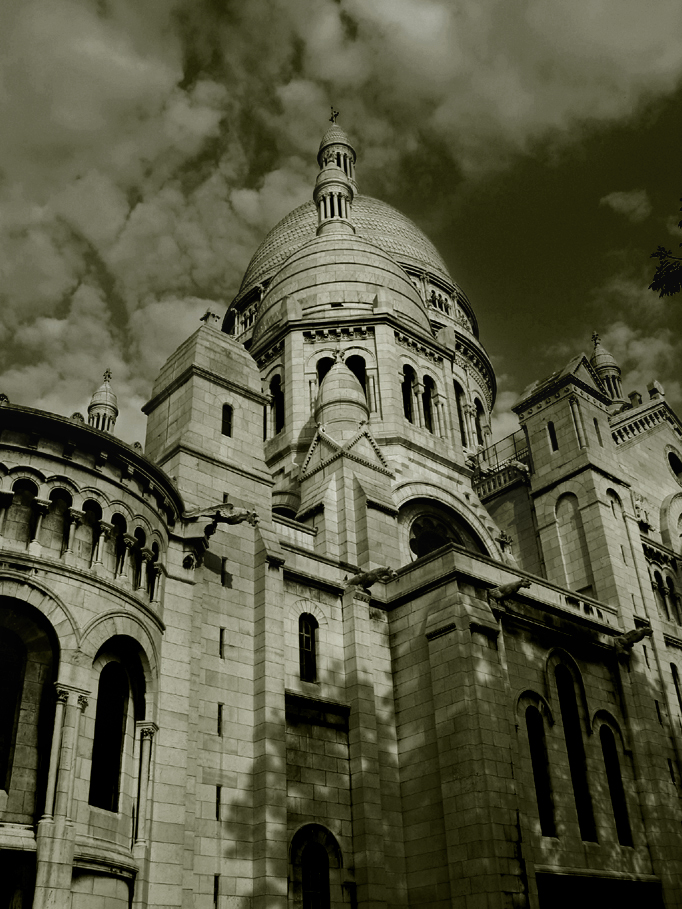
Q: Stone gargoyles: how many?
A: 4